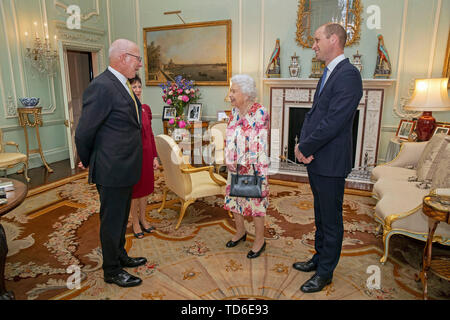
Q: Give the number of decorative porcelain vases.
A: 2